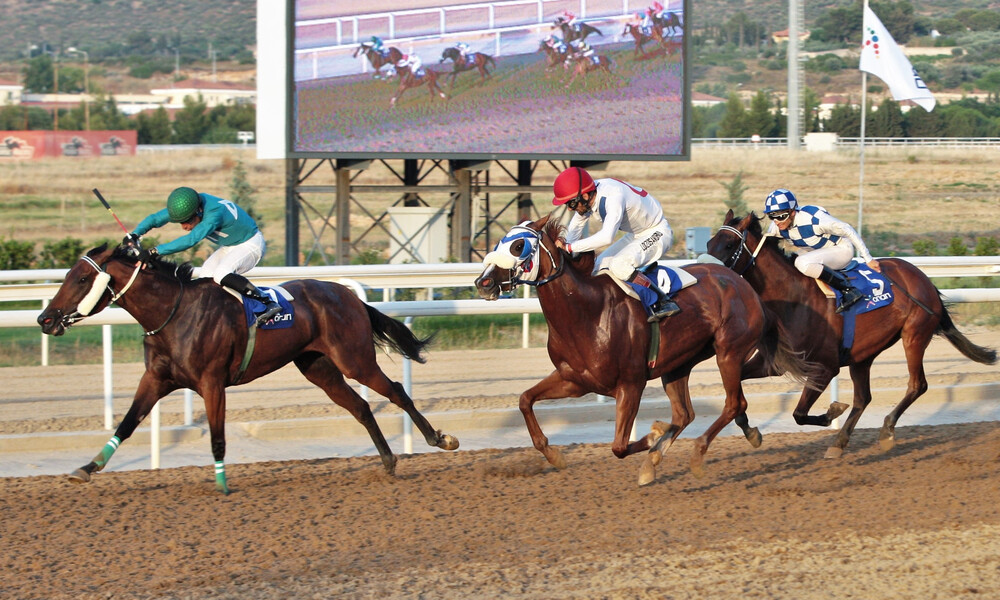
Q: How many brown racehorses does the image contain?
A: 3